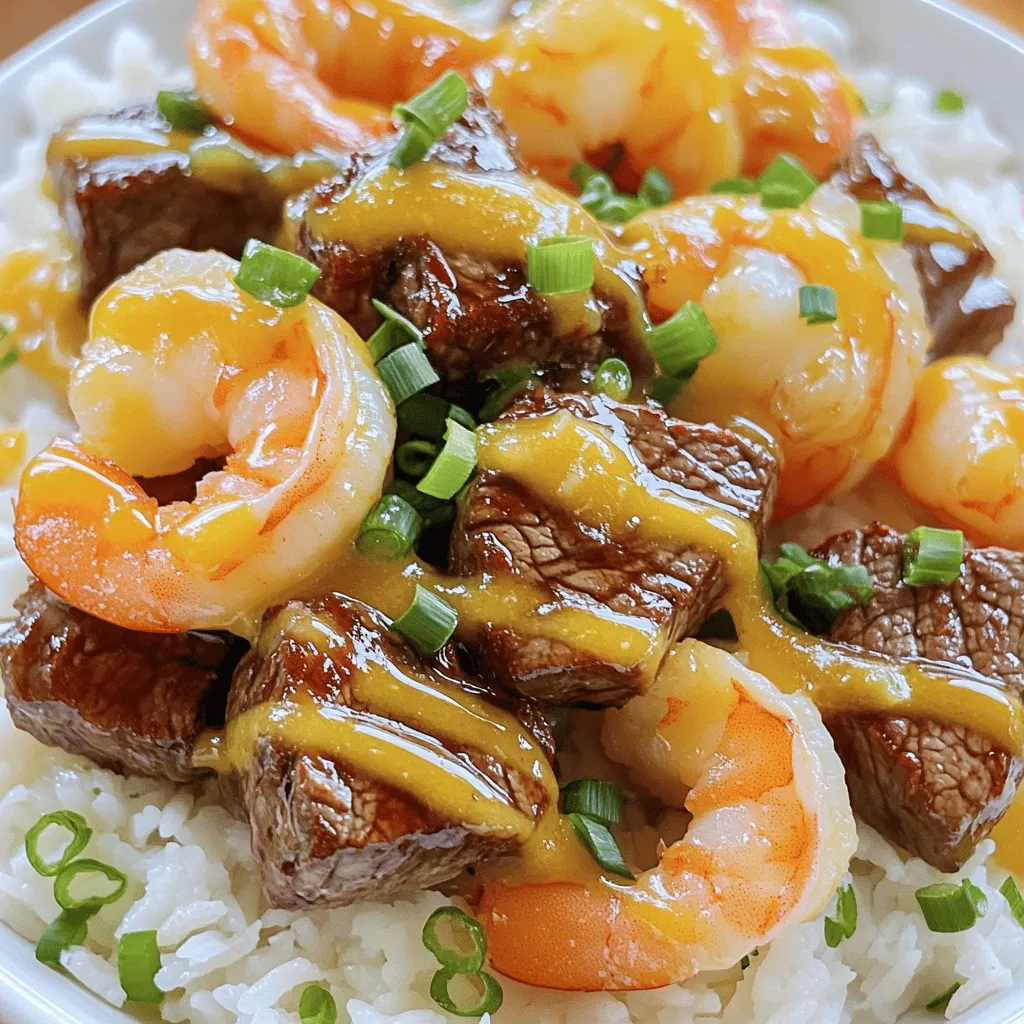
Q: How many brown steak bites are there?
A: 7